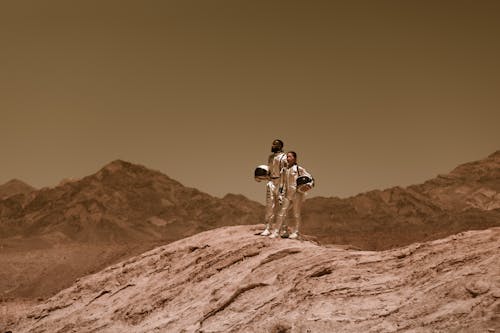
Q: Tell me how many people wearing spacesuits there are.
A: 2